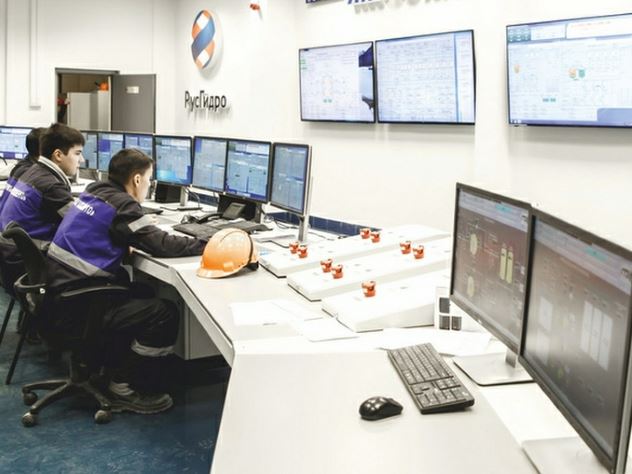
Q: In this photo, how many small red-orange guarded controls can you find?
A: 9